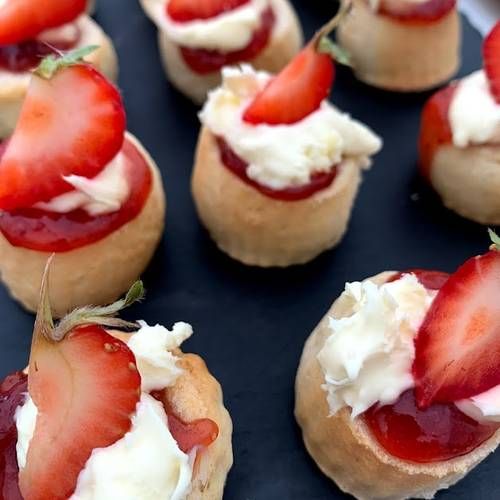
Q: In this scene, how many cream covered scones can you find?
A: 8